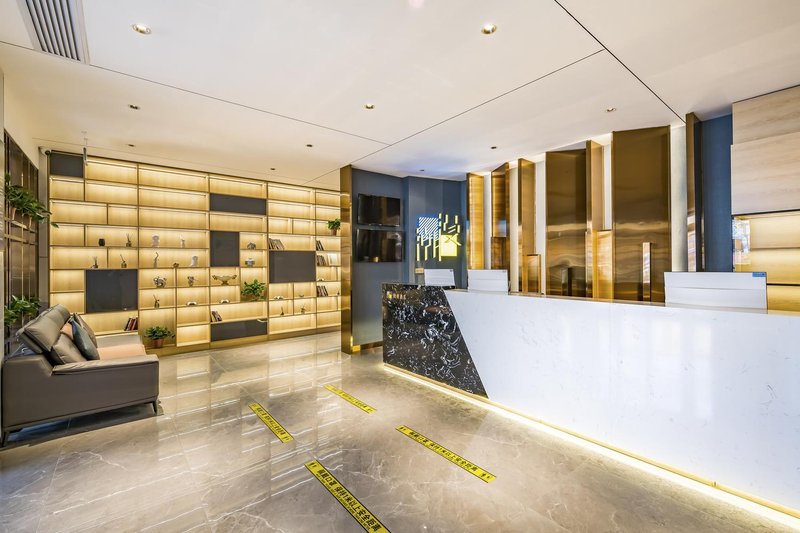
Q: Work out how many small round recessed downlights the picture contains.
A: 10